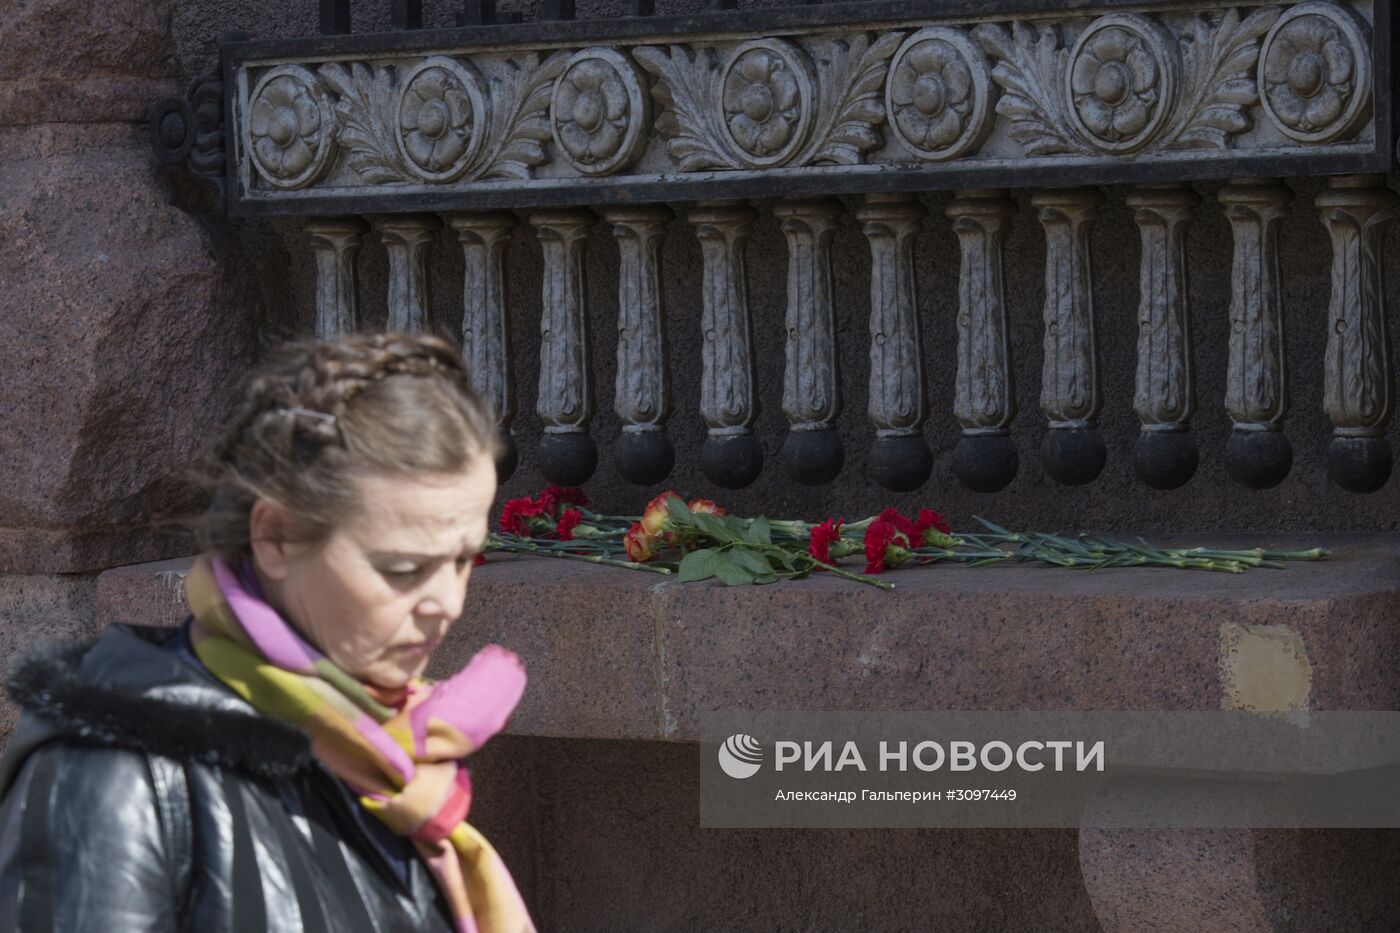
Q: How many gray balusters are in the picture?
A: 13